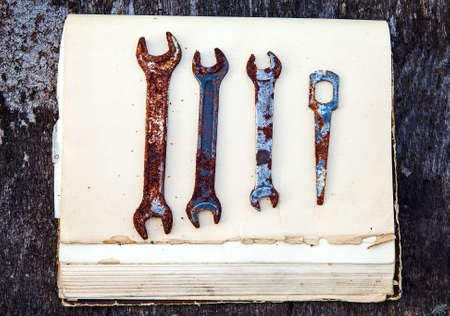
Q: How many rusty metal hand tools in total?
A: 4